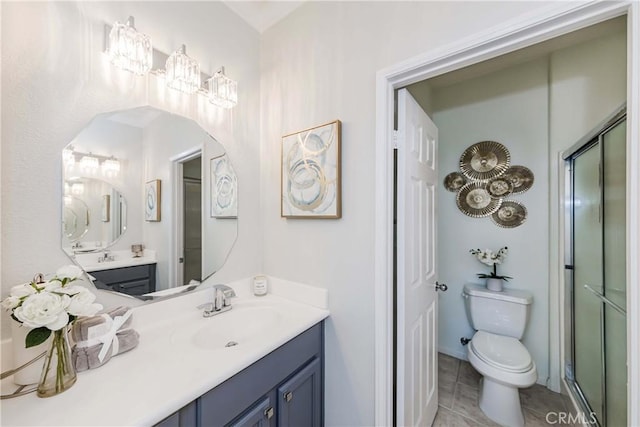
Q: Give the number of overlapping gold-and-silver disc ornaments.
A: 6